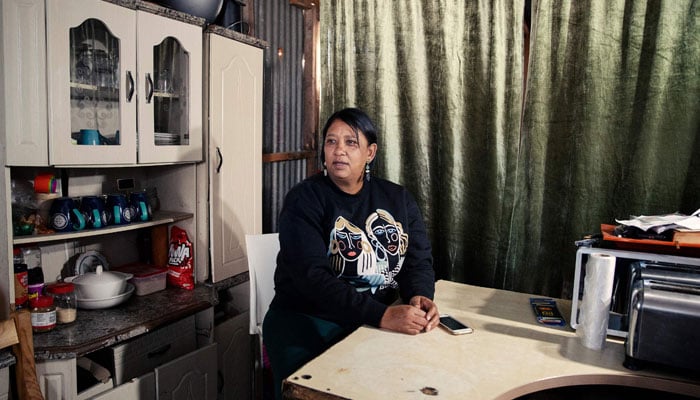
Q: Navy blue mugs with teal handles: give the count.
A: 4